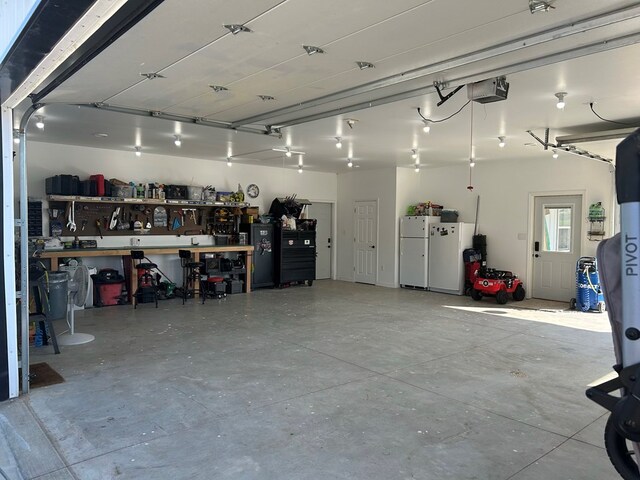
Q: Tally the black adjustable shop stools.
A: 2